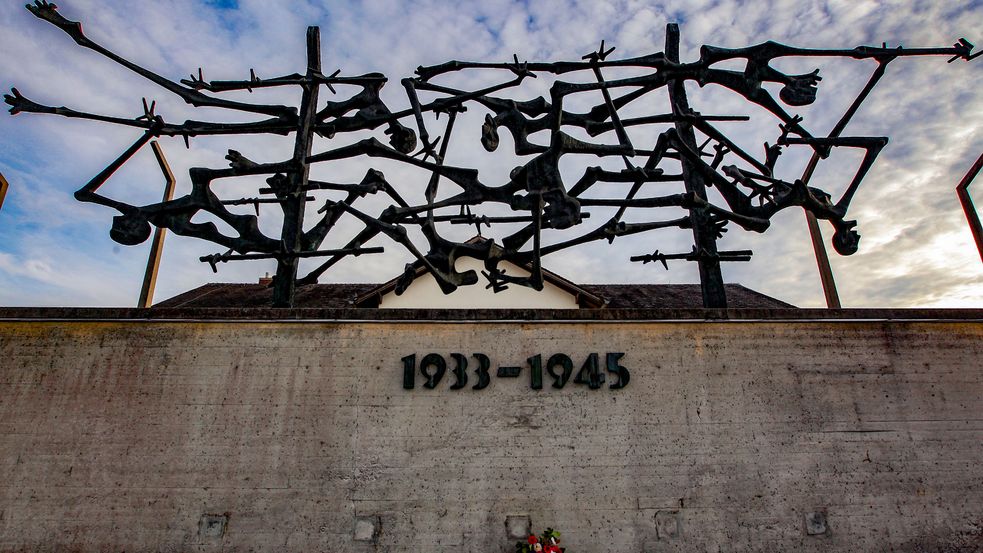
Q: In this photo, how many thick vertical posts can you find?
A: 2